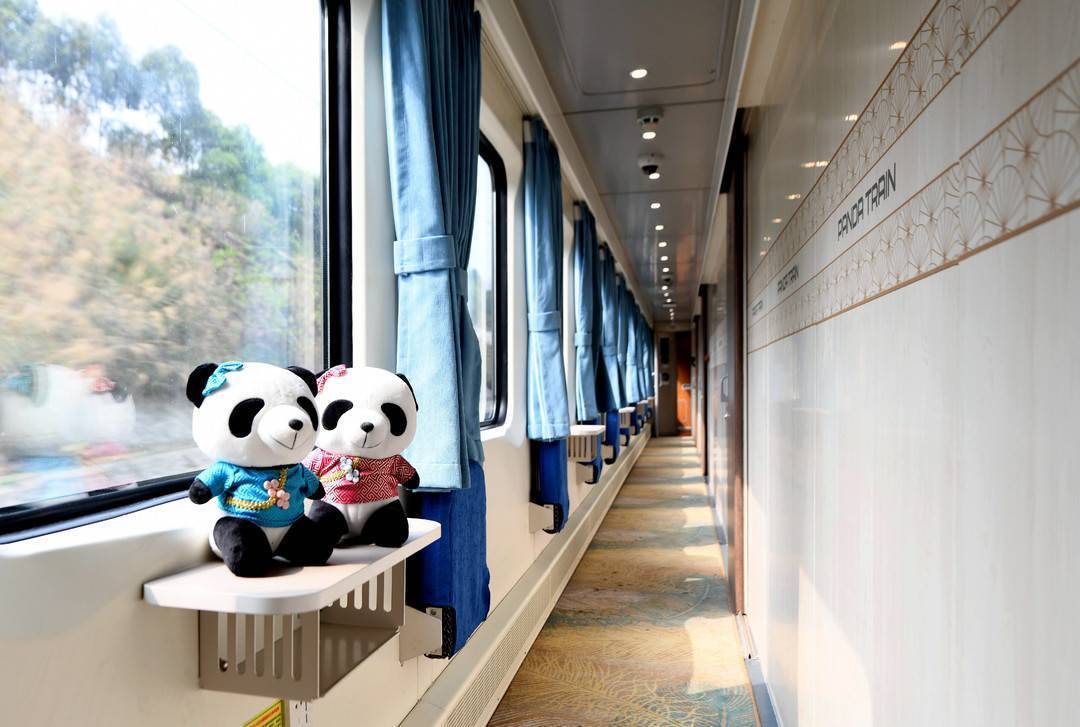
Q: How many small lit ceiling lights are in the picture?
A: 14